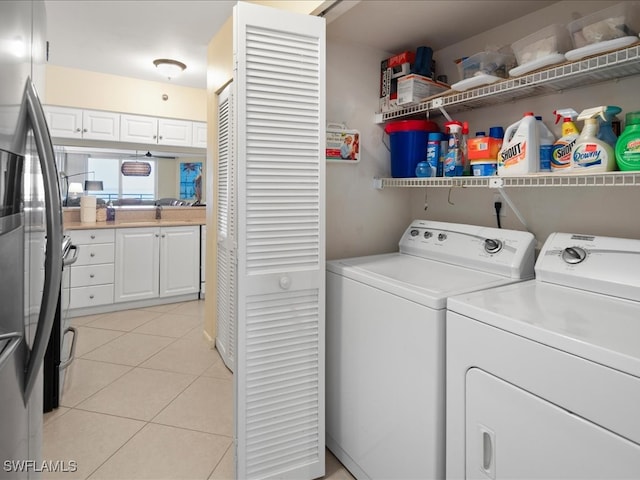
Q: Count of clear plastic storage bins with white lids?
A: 3